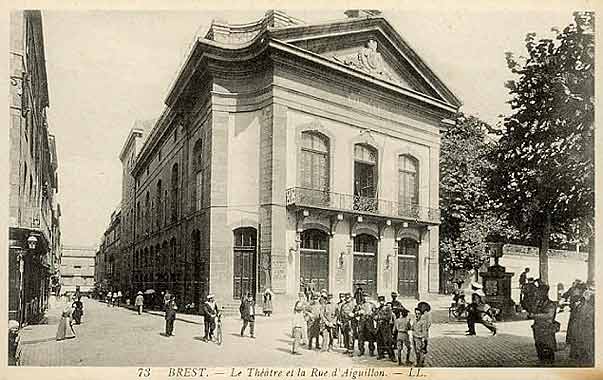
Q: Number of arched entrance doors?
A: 4